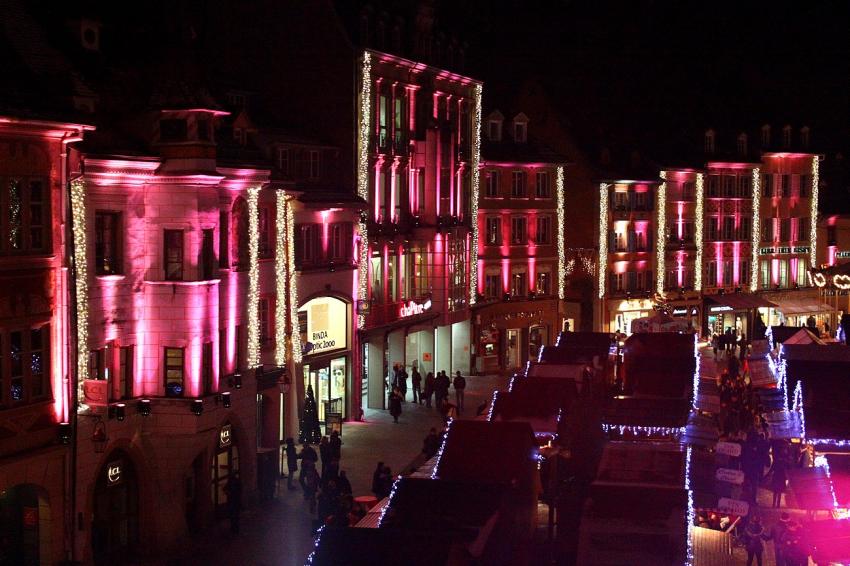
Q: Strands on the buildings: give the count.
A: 12